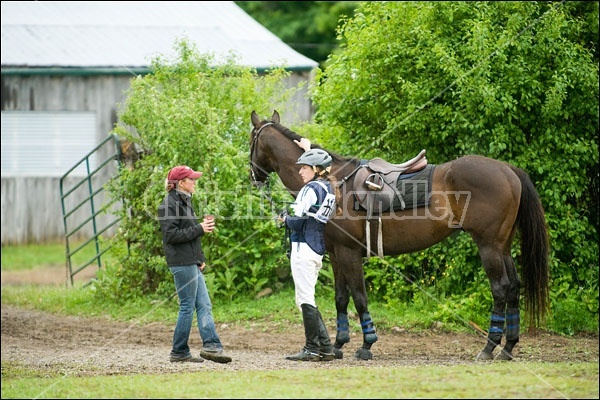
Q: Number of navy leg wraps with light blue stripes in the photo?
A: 4